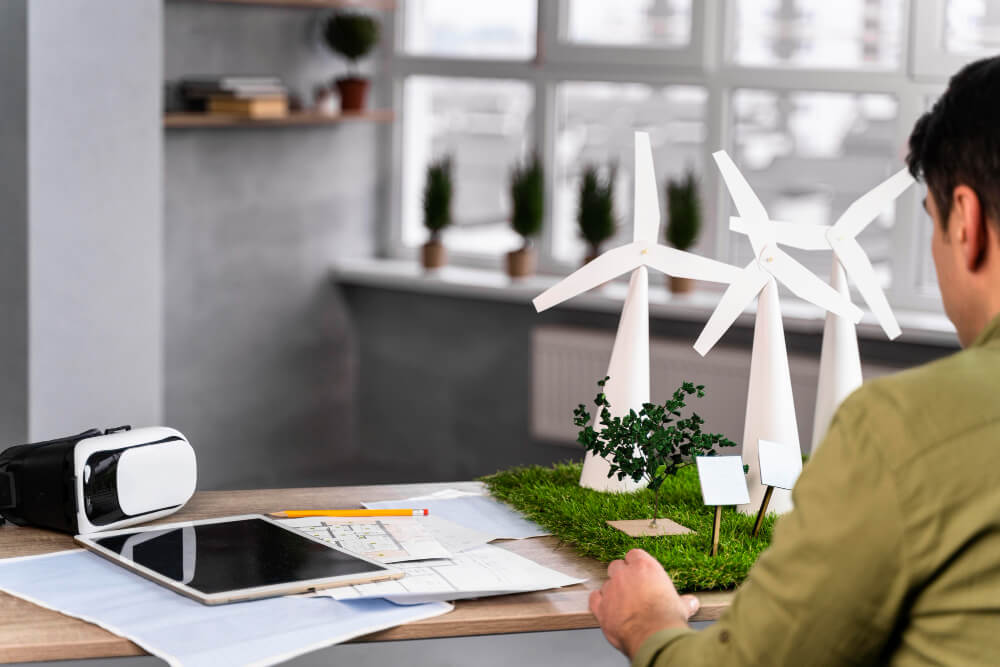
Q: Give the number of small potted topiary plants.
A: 5